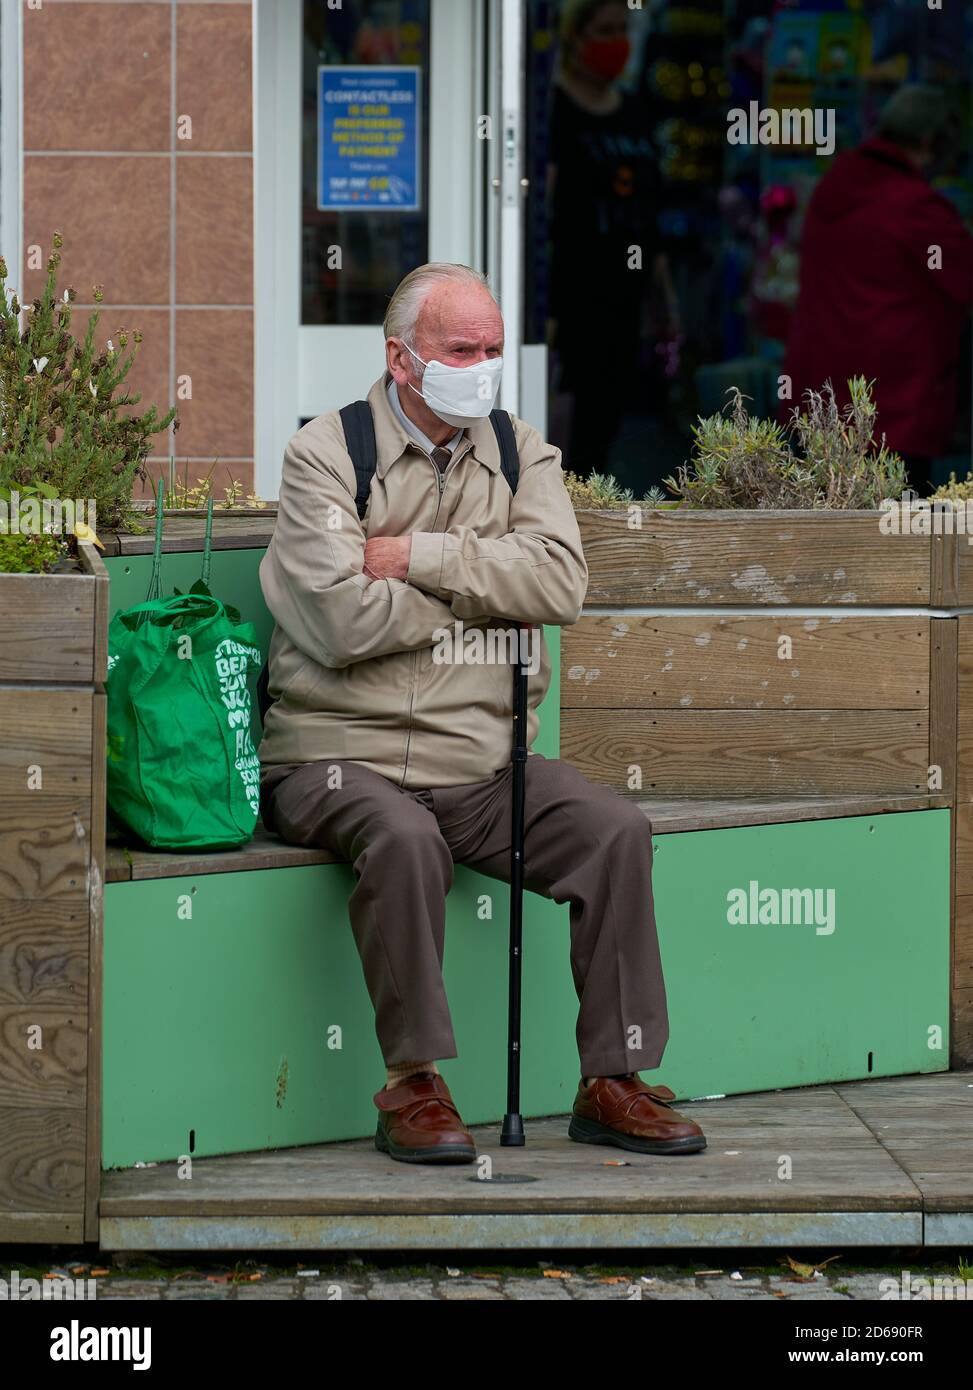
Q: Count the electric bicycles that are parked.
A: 0